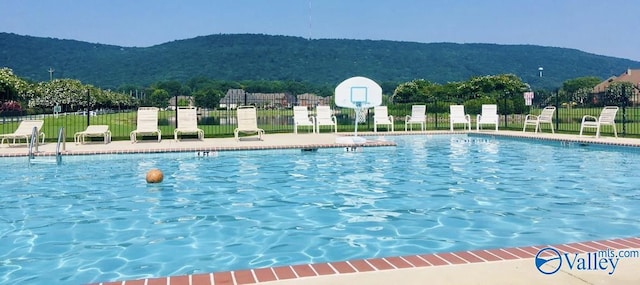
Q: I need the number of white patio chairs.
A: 13